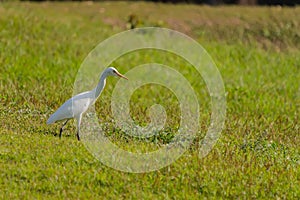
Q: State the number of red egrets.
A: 0